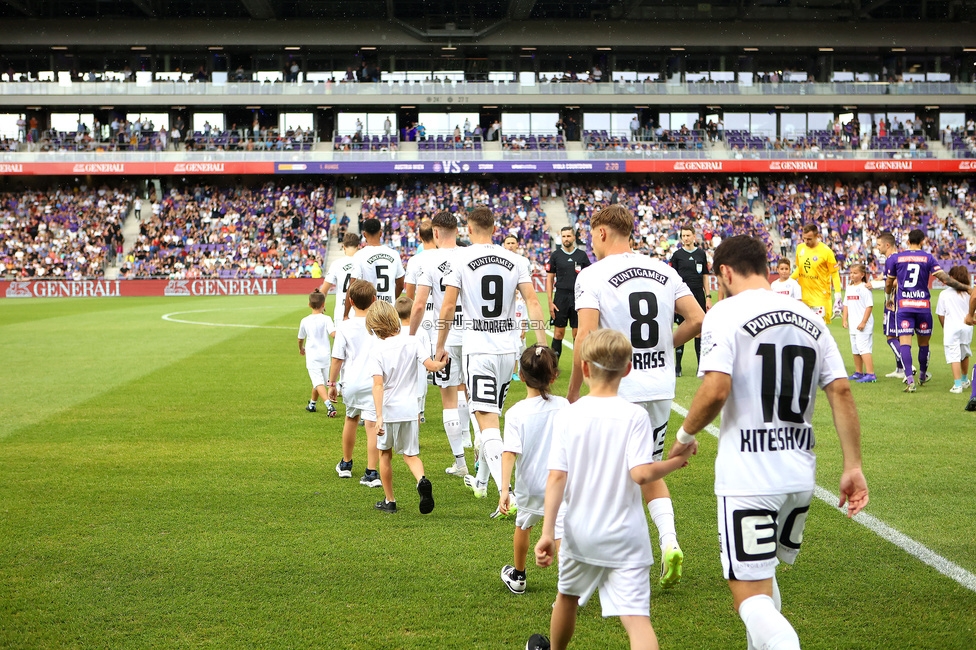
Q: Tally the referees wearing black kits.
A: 2